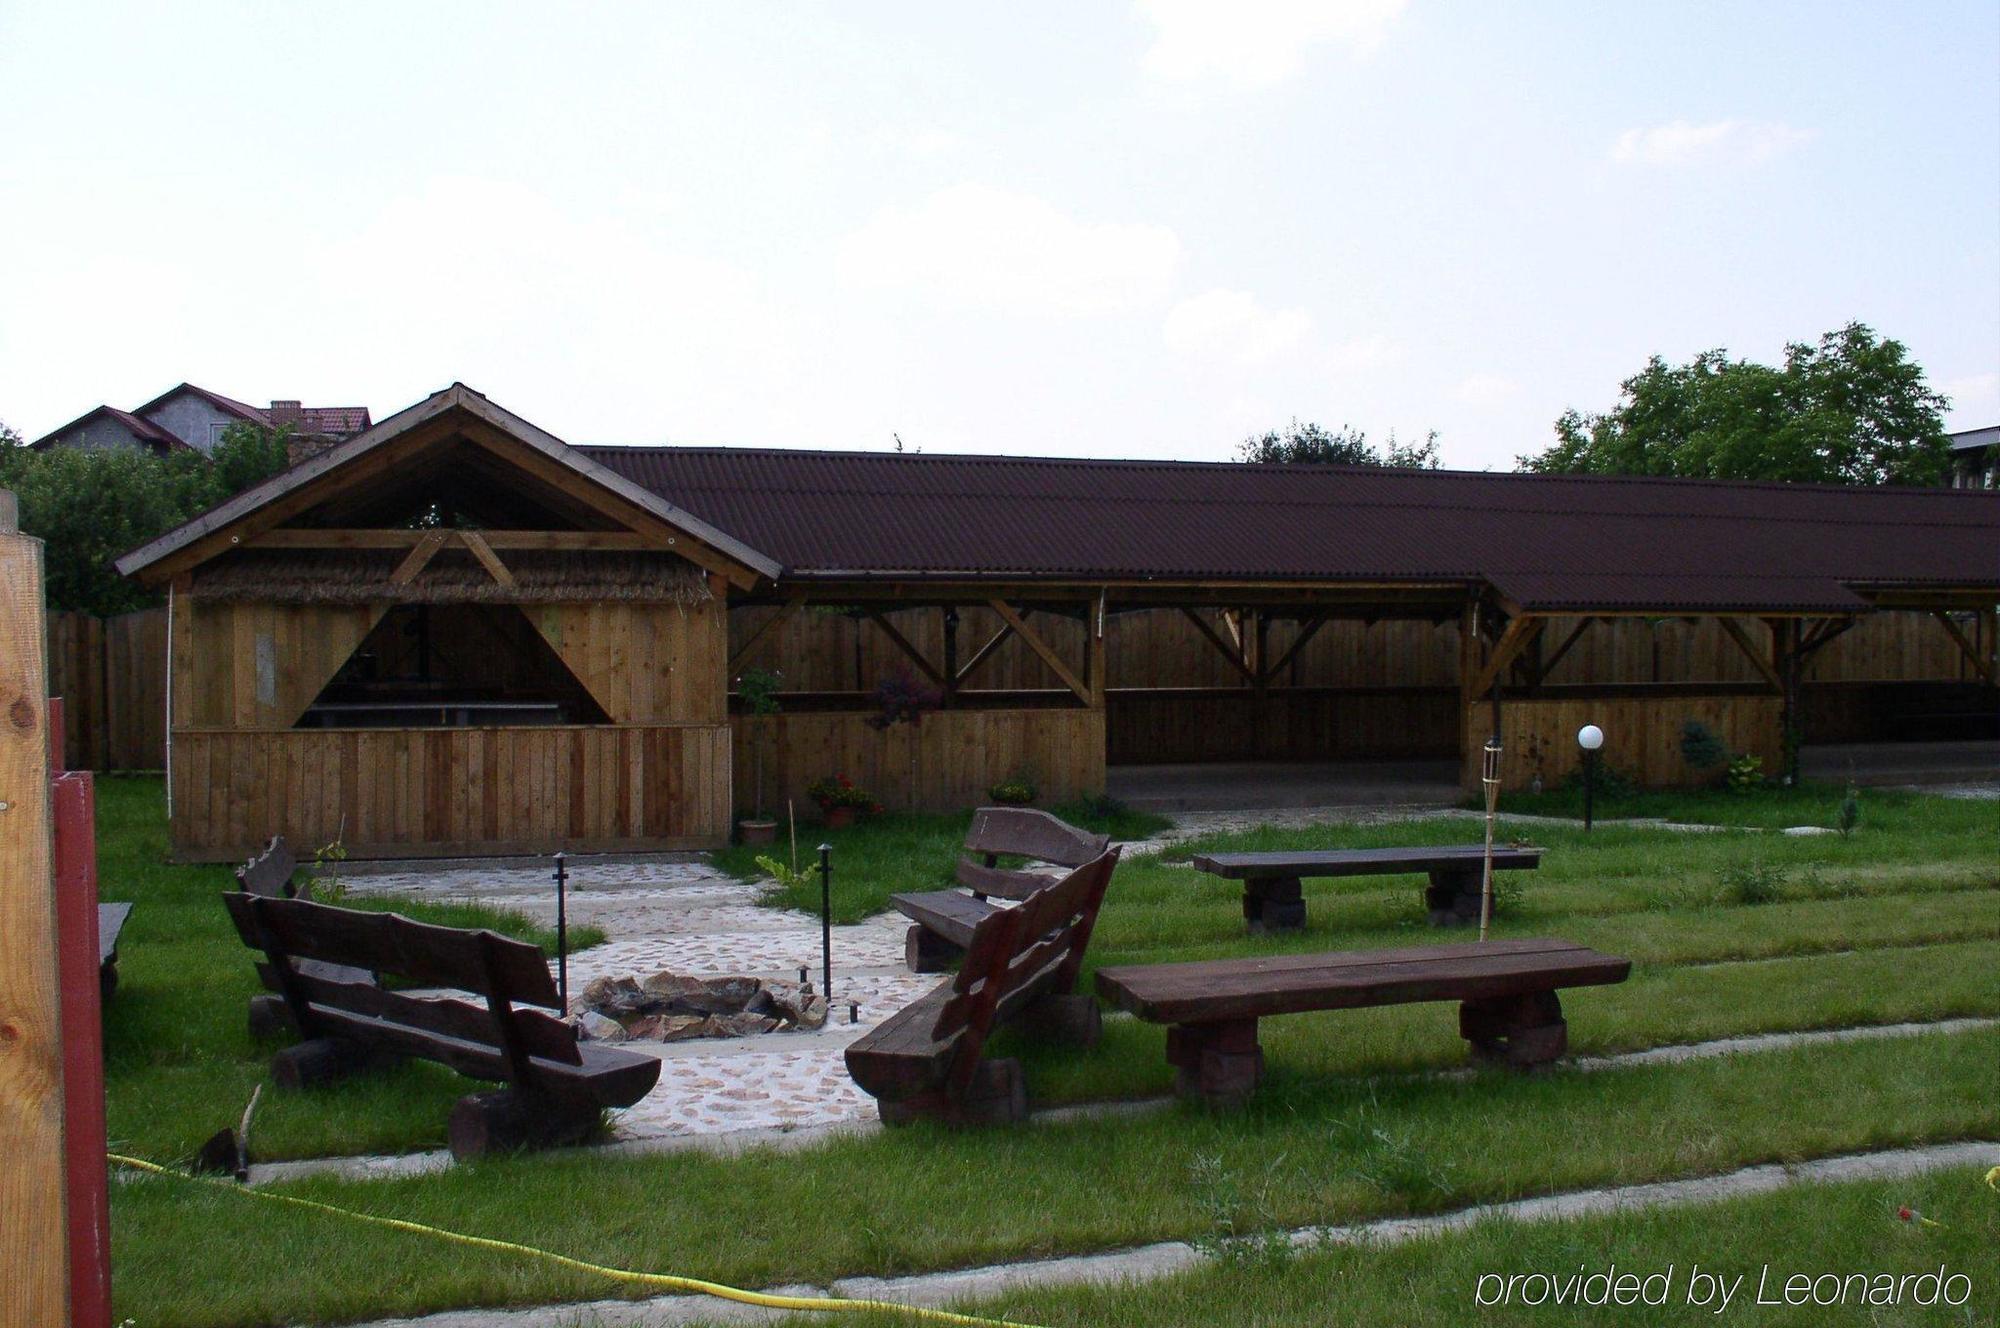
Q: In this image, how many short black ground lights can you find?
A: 2